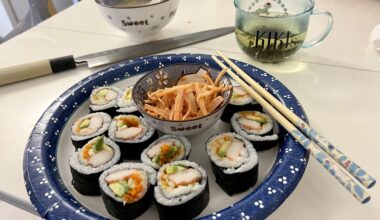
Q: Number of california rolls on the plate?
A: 11